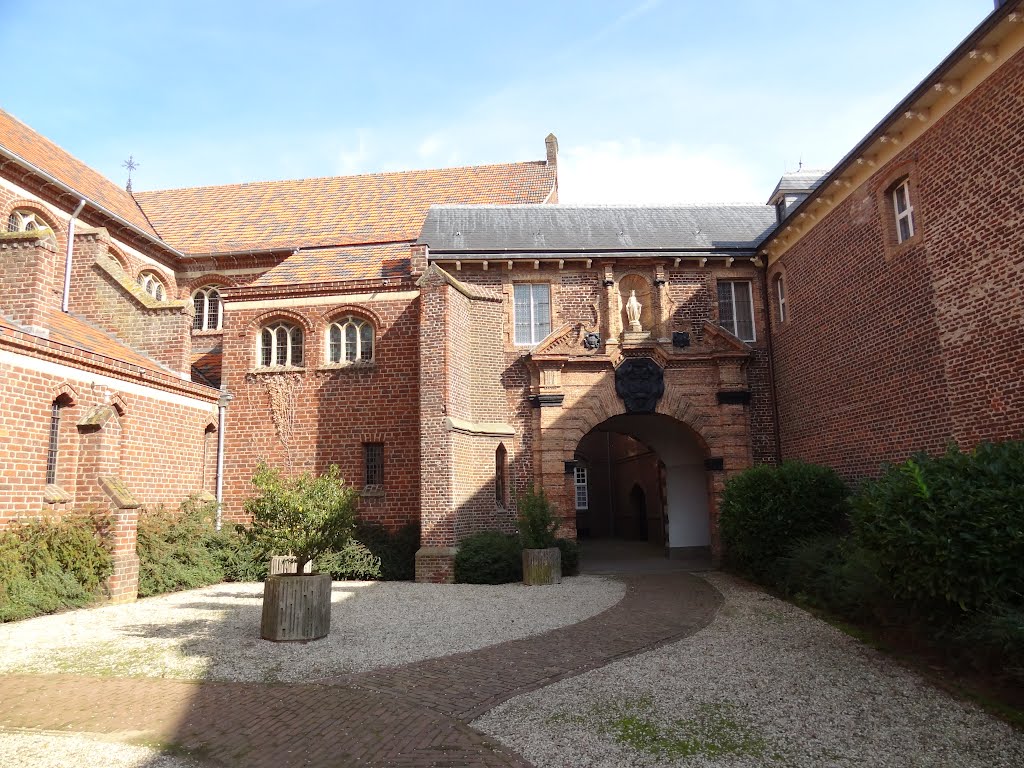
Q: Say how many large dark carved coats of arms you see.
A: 1